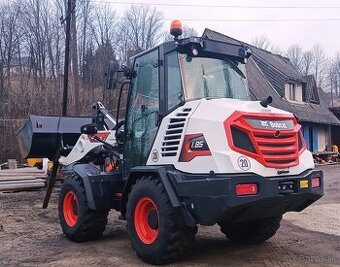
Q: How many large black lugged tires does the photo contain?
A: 3